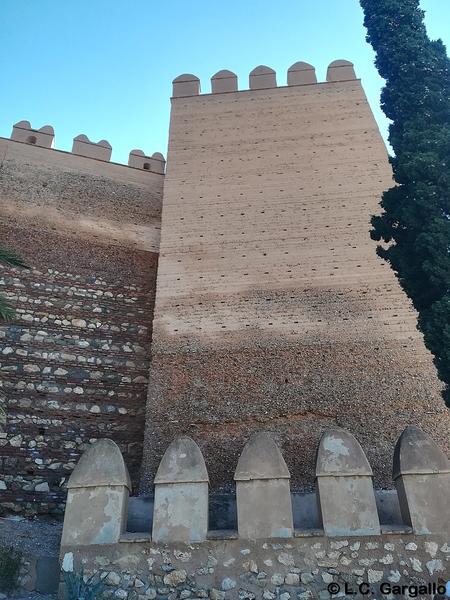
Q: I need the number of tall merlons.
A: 5